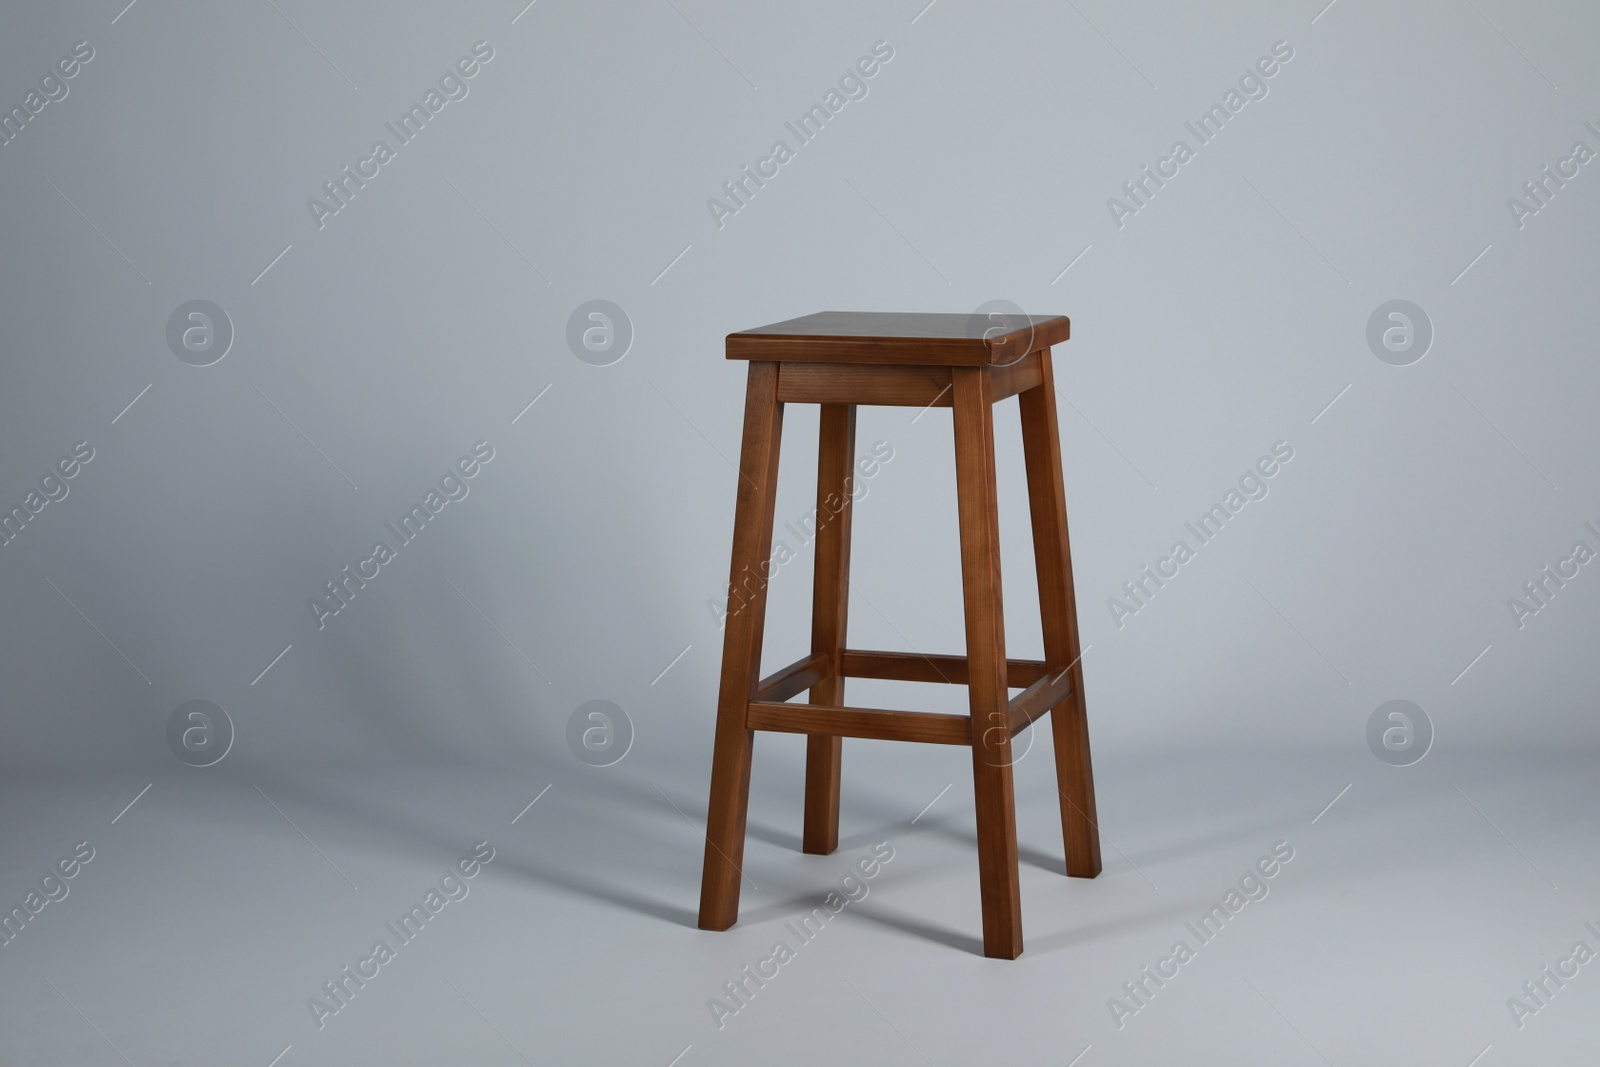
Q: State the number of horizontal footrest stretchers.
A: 4